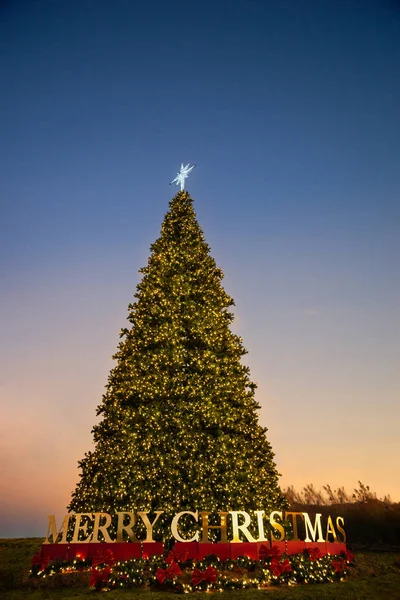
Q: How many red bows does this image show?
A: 11